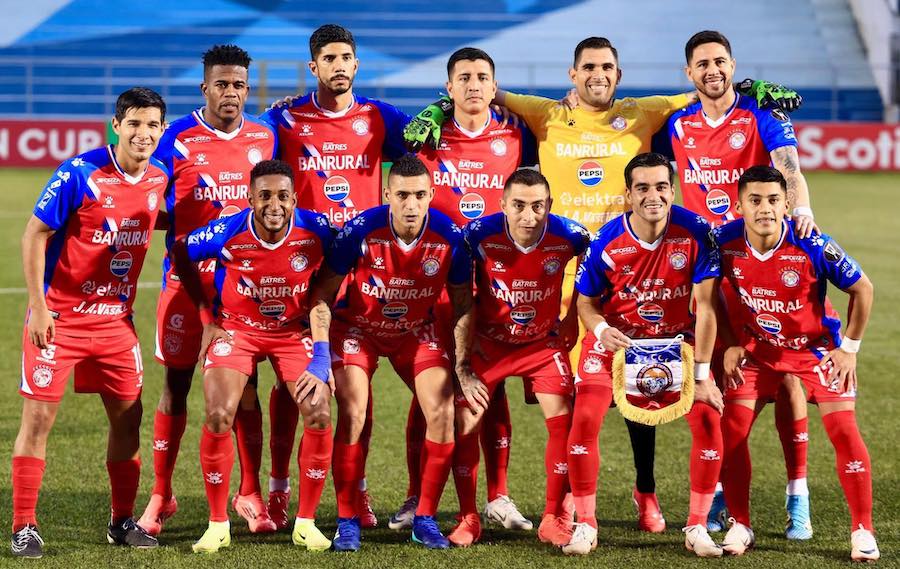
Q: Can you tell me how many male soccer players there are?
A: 11